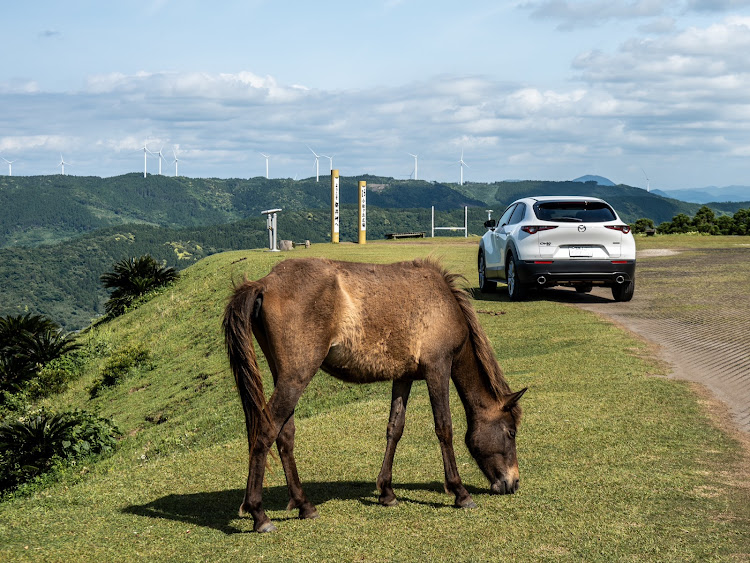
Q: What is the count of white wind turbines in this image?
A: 11